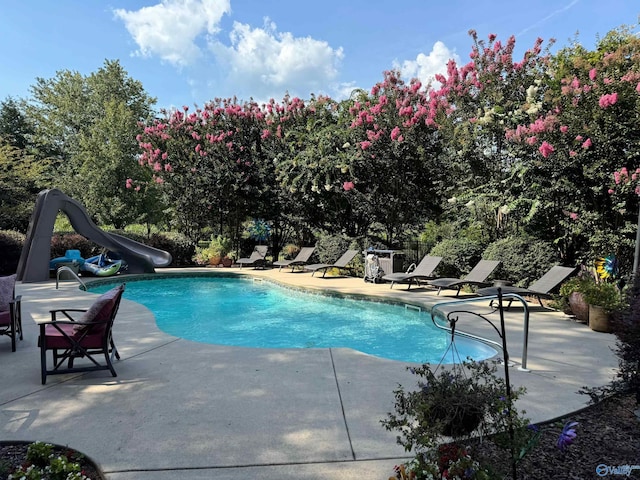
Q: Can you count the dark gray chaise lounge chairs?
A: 6